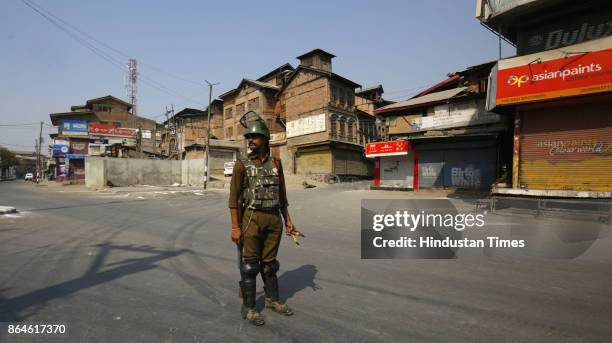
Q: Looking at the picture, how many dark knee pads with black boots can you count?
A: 2